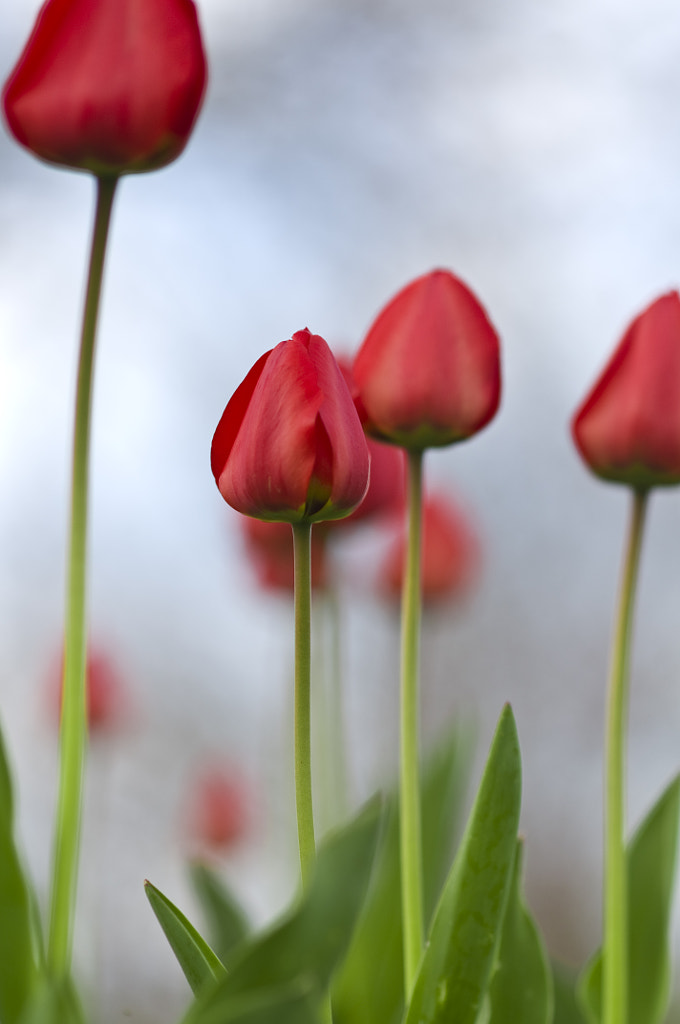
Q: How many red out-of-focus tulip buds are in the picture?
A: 5